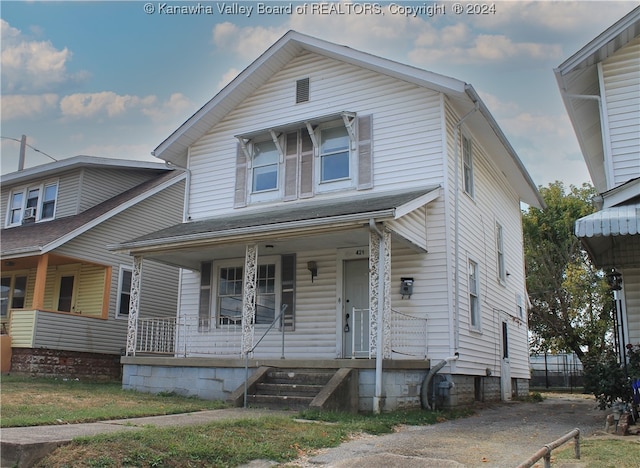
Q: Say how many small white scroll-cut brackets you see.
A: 4